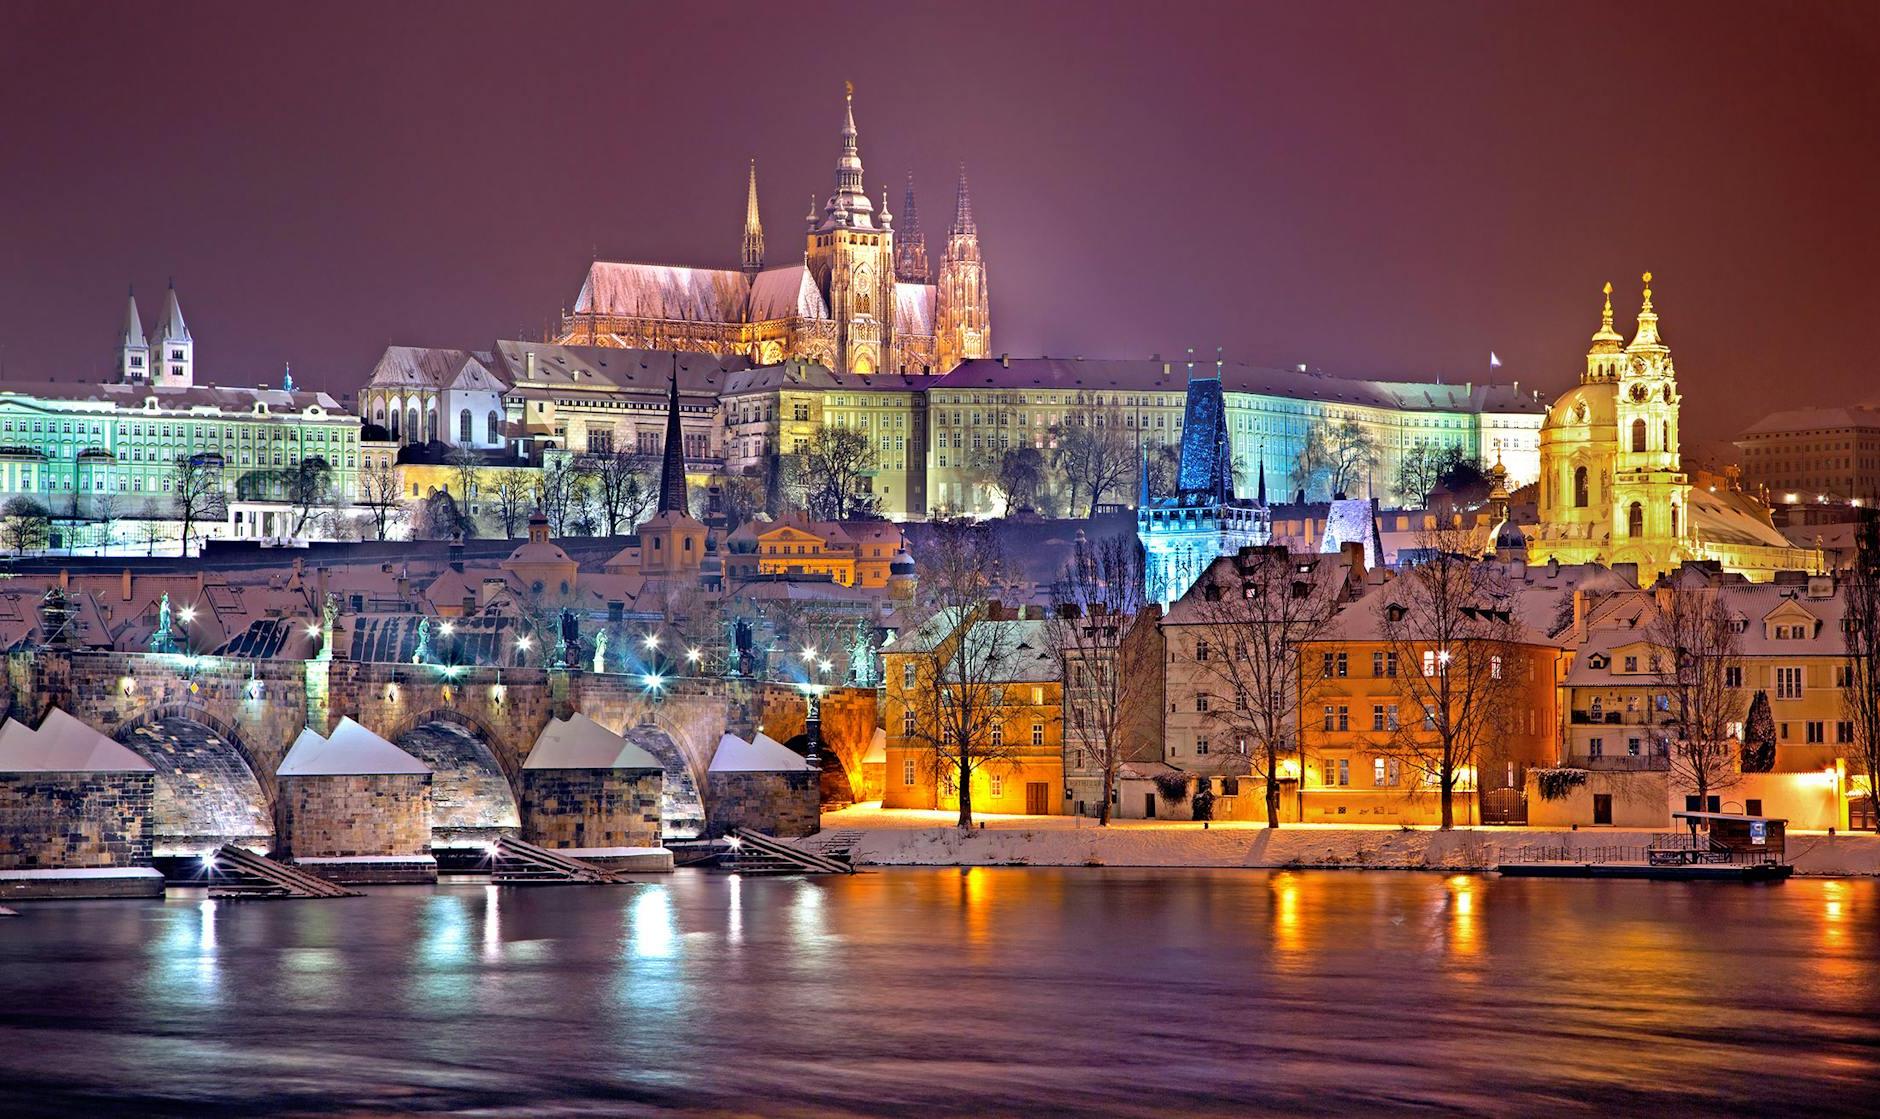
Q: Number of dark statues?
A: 2